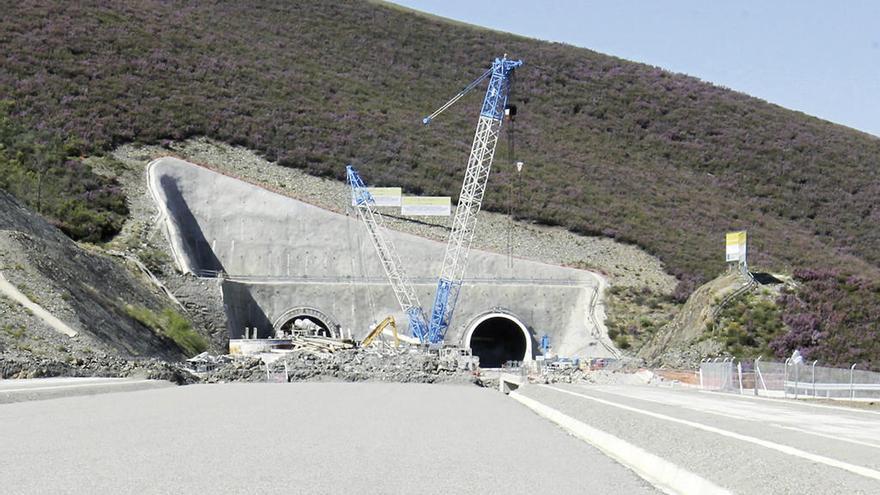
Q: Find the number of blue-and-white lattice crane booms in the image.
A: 2